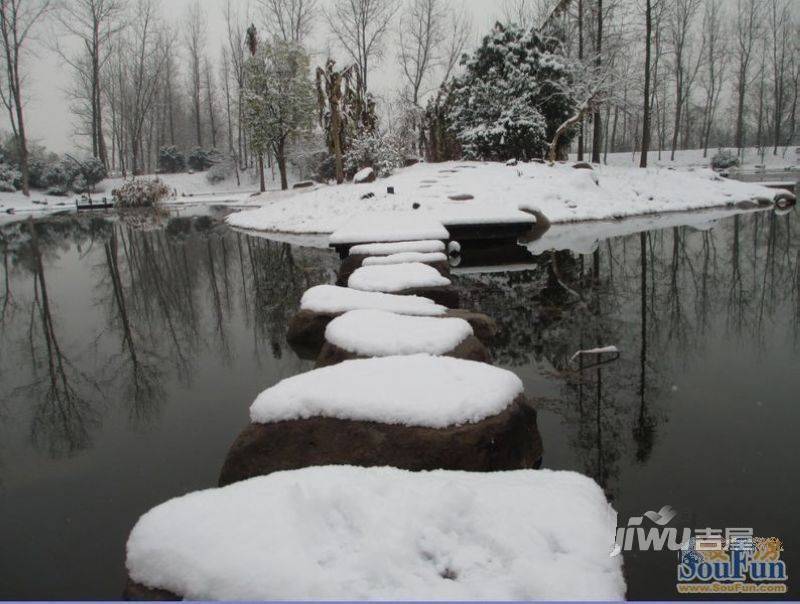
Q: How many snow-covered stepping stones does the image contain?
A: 7